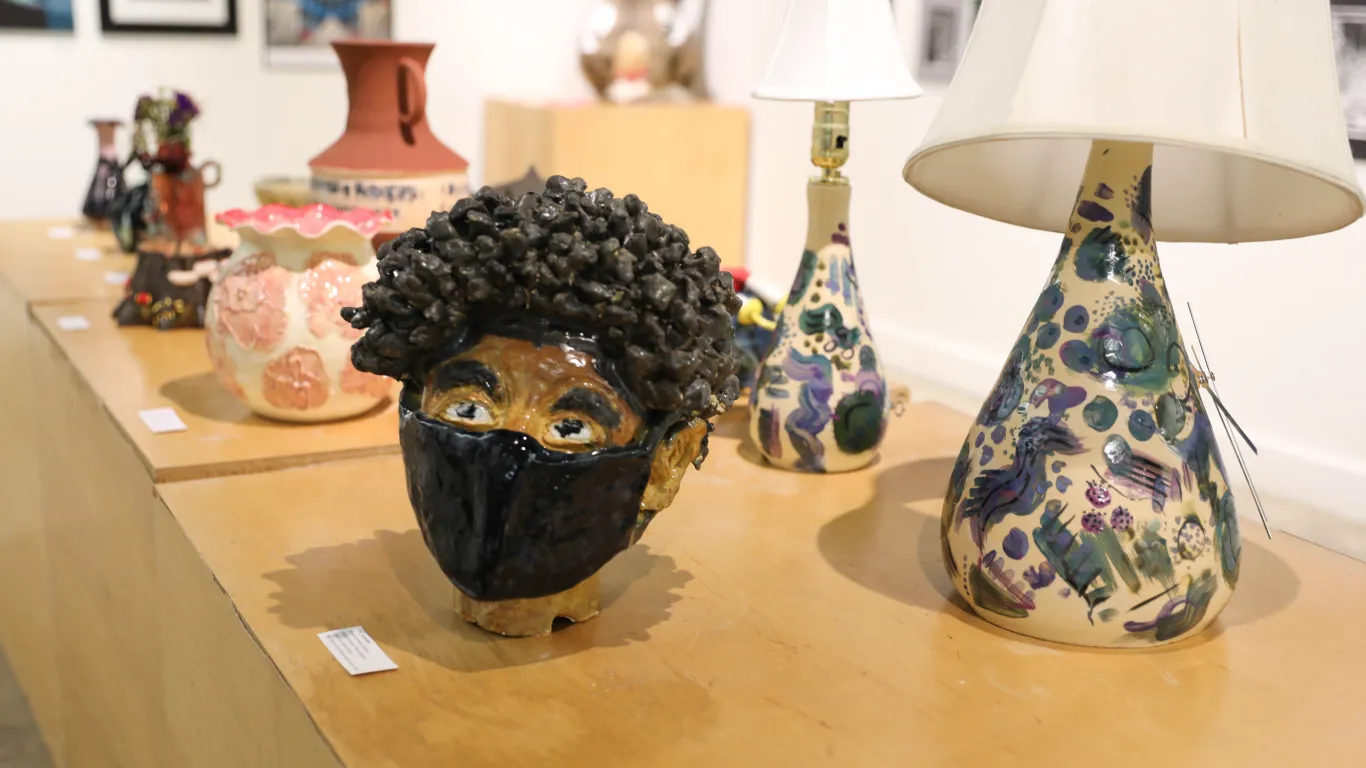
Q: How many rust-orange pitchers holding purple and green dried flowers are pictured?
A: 1